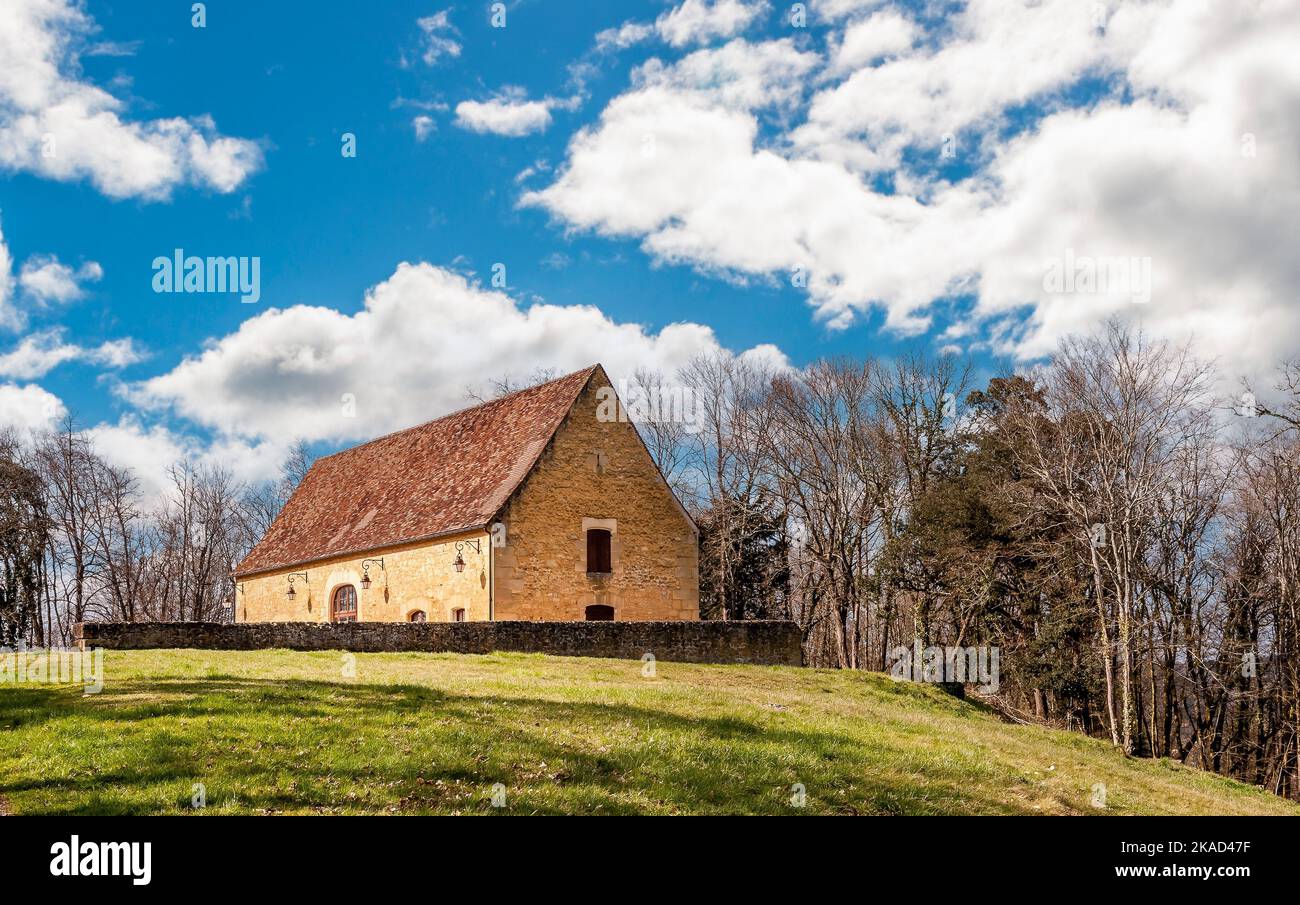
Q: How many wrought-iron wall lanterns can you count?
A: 4